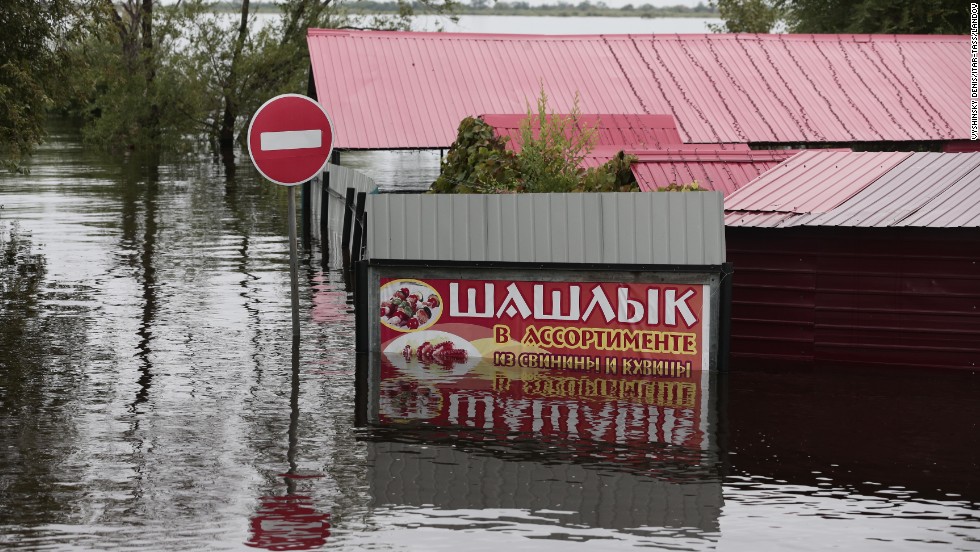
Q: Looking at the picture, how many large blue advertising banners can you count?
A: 0